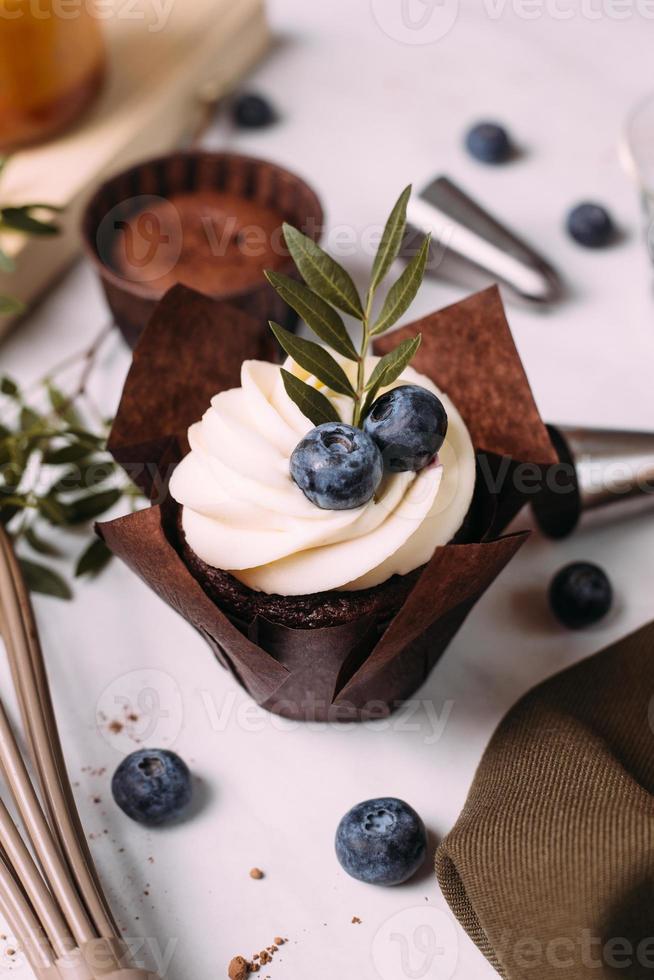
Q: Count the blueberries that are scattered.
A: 6